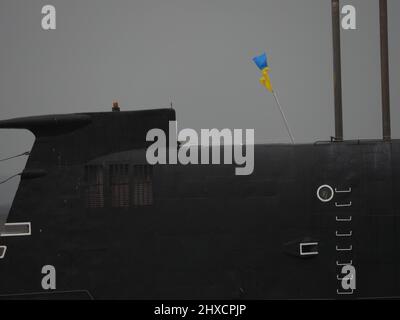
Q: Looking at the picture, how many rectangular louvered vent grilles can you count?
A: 3